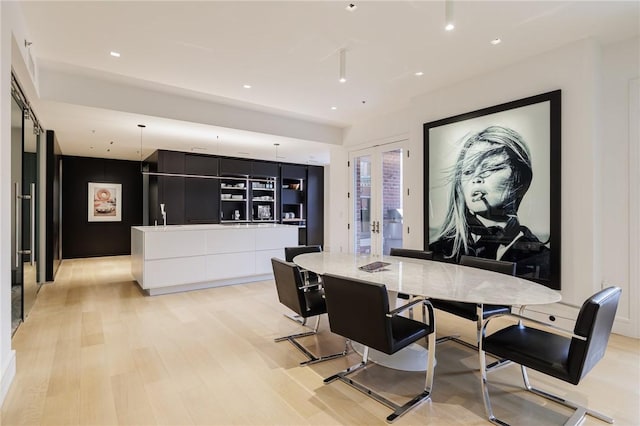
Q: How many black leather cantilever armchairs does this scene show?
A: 6